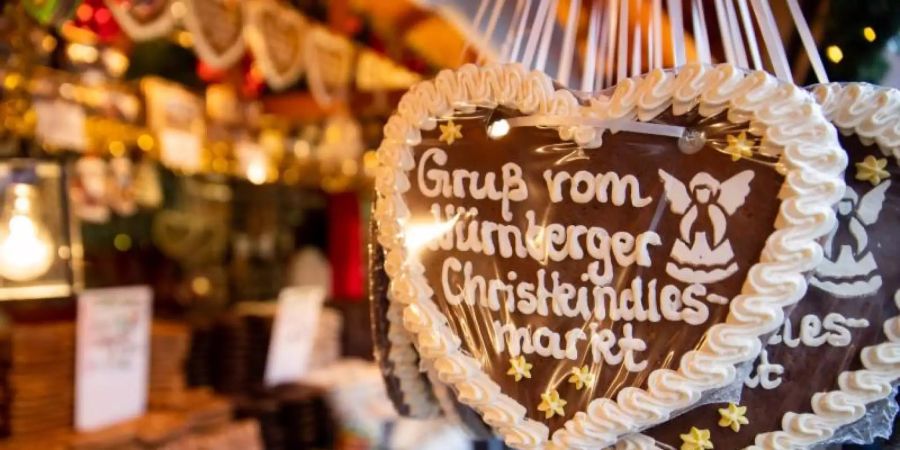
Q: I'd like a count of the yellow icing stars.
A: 8